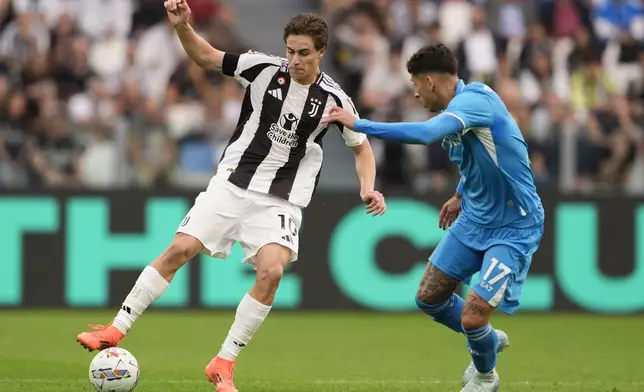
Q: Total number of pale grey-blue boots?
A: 2